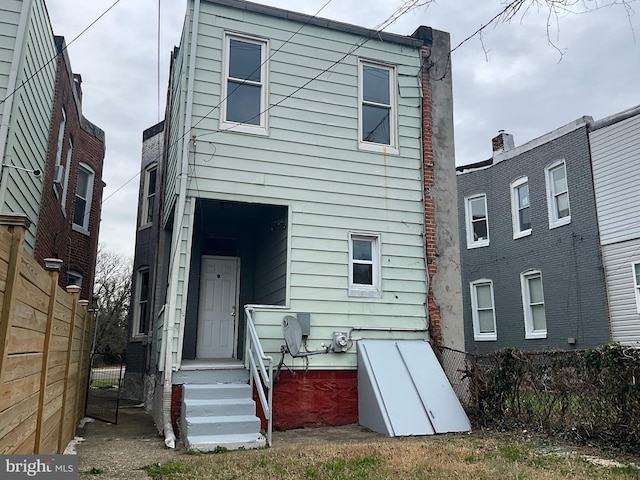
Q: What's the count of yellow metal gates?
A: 0